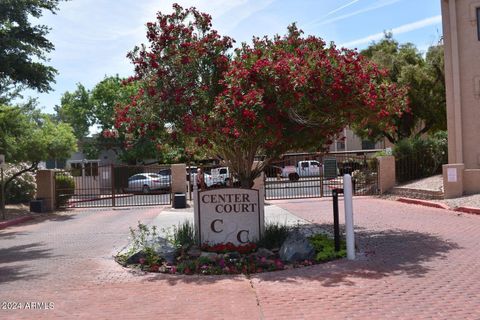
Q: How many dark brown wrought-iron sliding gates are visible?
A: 2